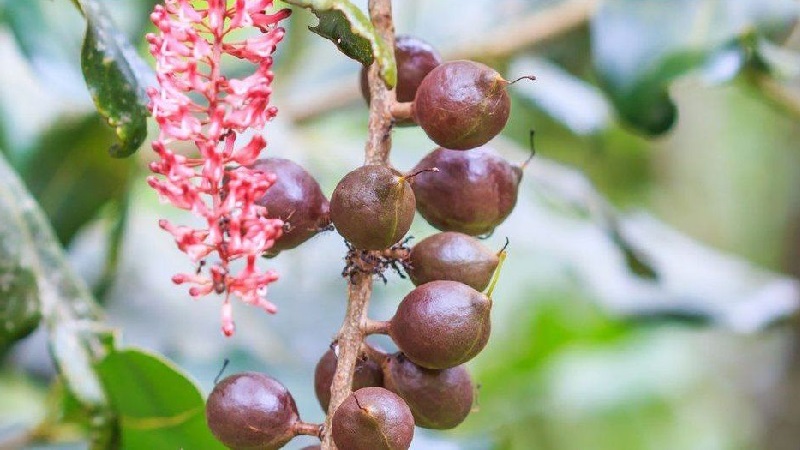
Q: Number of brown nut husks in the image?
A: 11